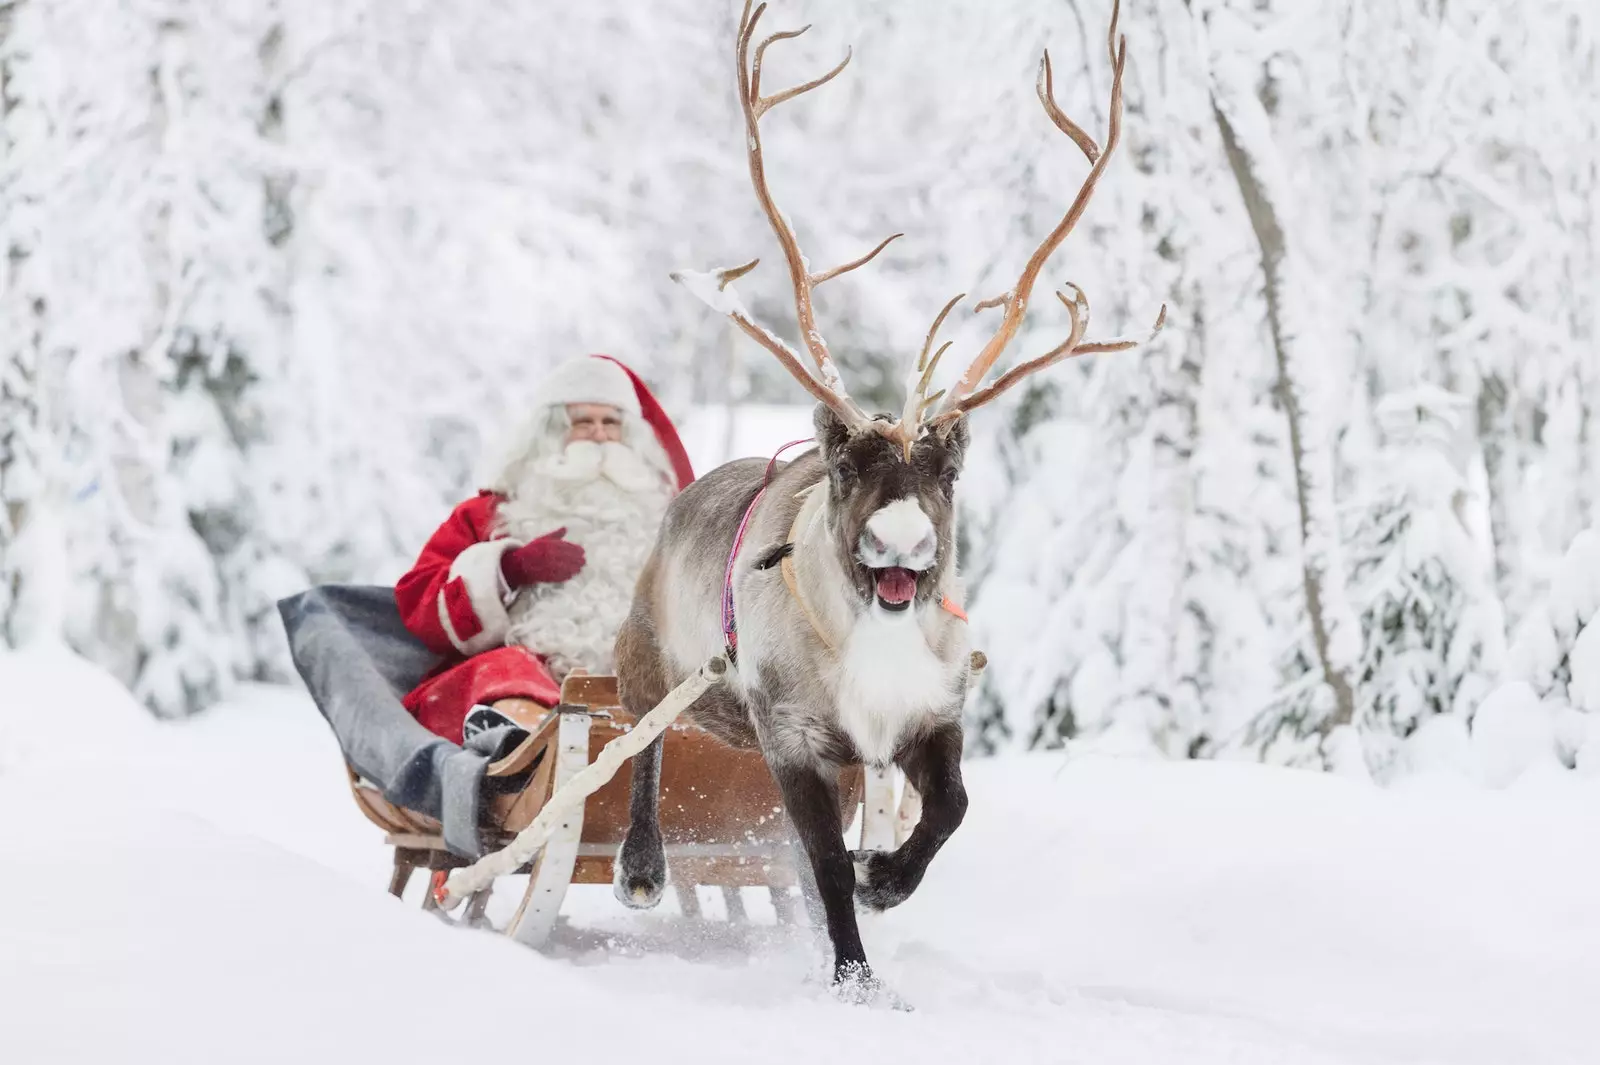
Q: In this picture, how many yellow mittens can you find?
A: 0